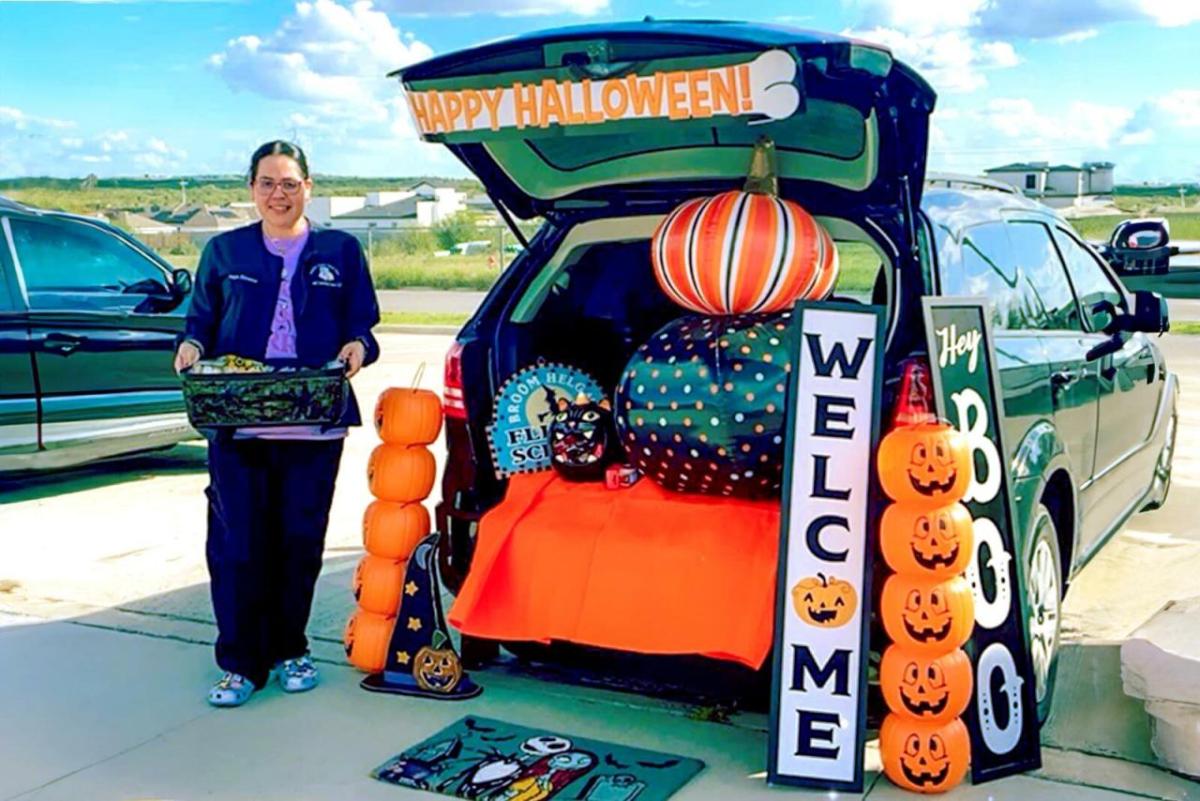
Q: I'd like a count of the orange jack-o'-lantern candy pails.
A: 10